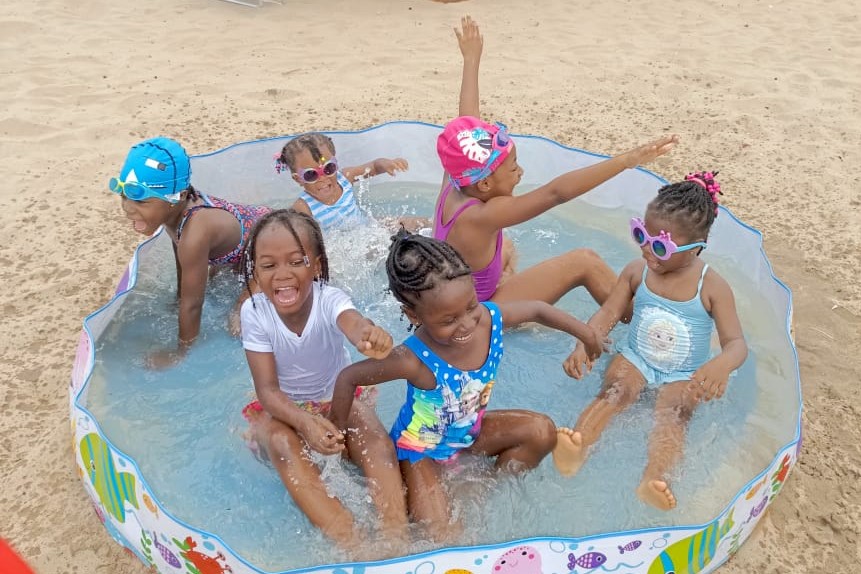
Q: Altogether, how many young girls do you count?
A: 6